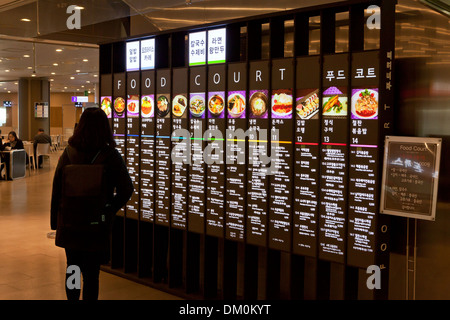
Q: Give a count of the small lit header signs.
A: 4